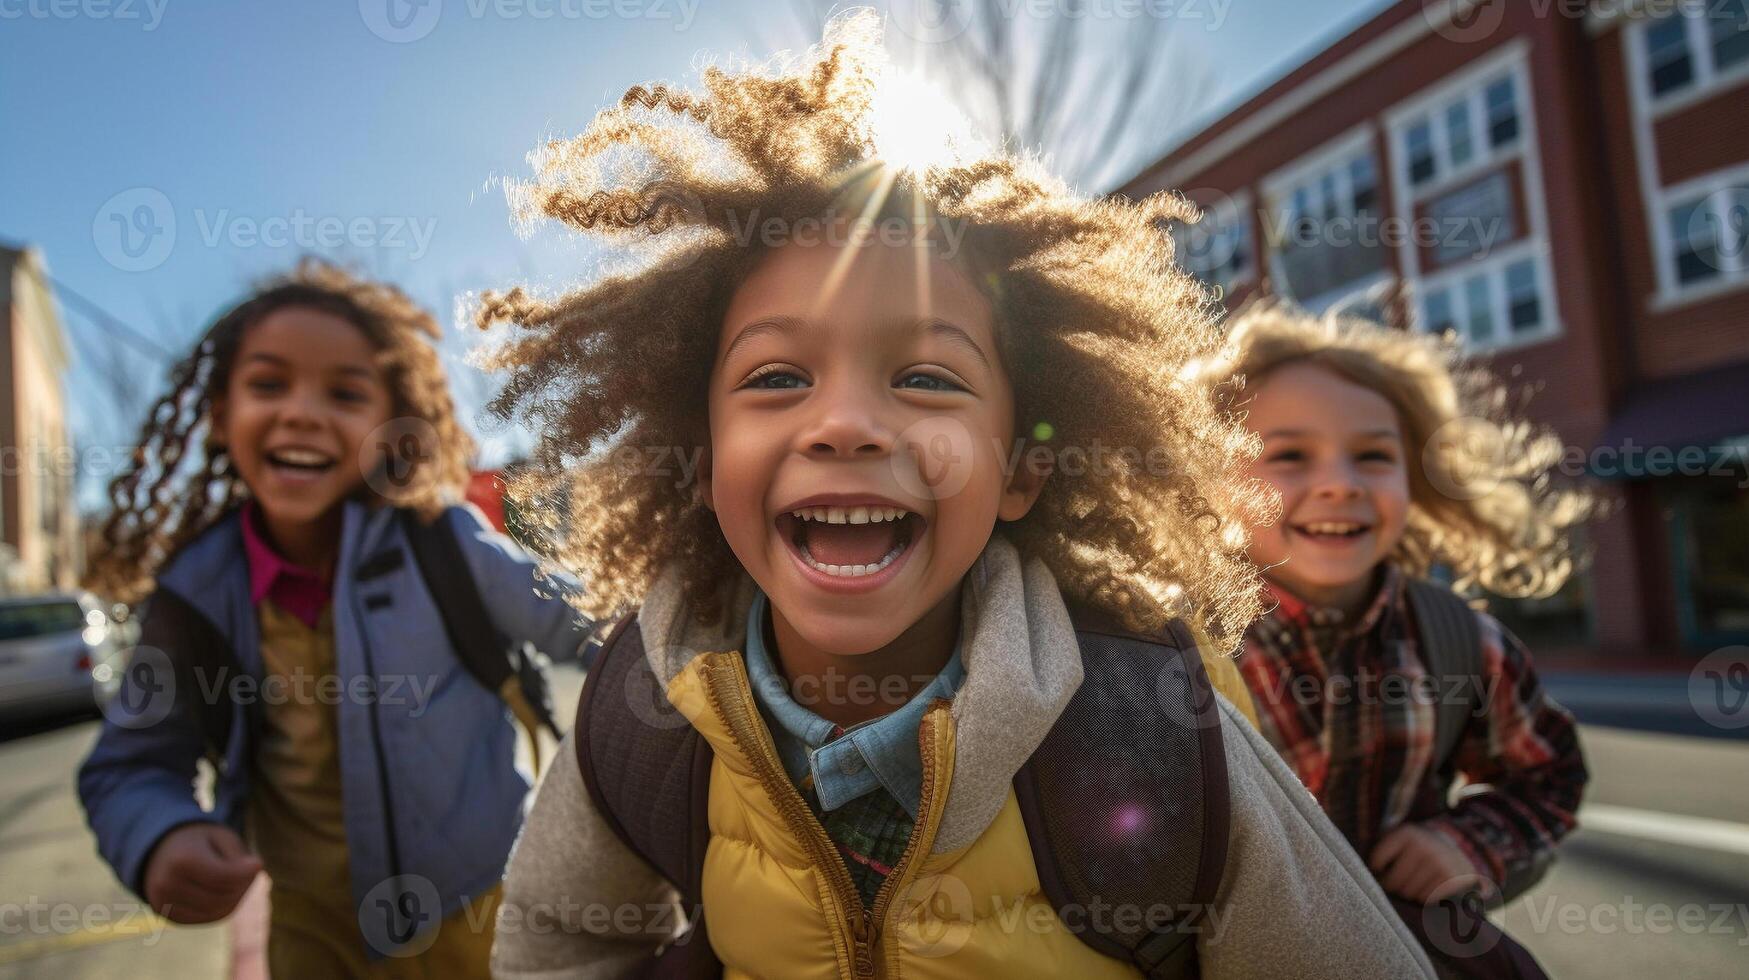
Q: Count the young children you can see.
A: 3